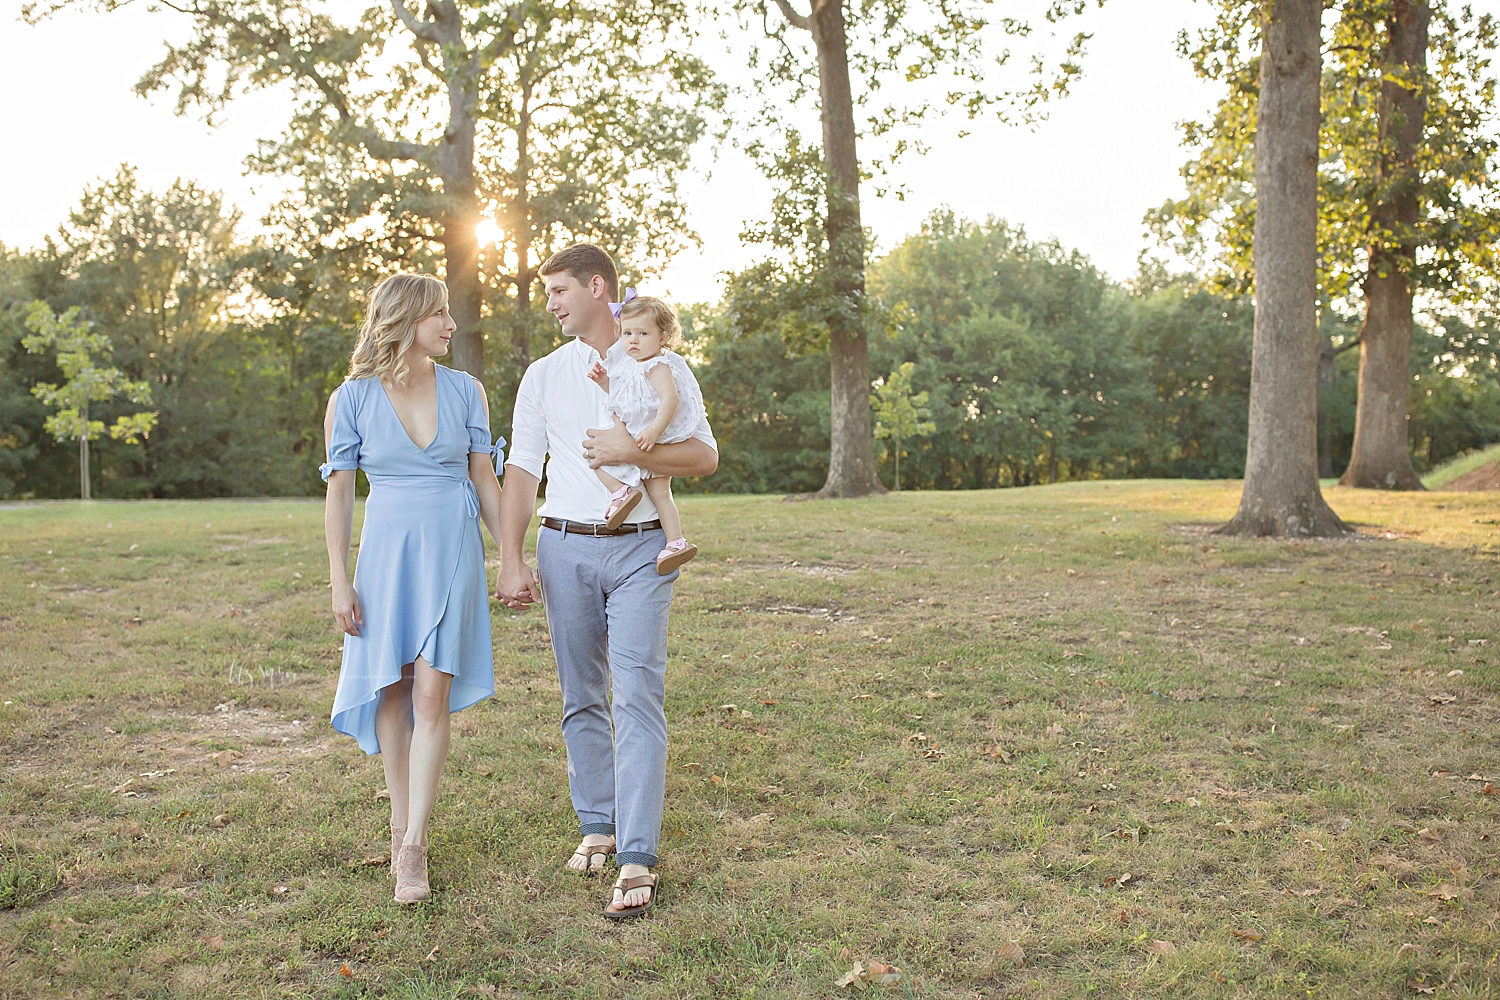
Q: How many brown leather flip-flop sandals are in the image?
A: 2